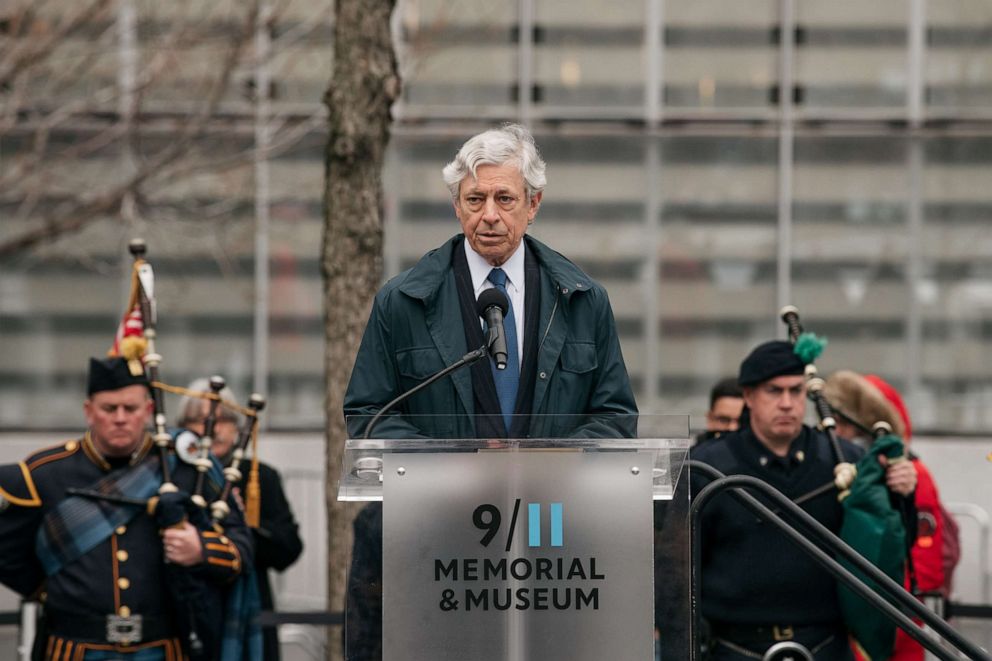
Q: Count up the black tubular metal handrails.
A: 2